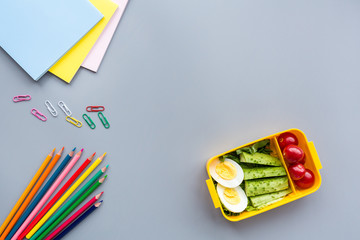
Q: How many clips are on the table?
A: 8